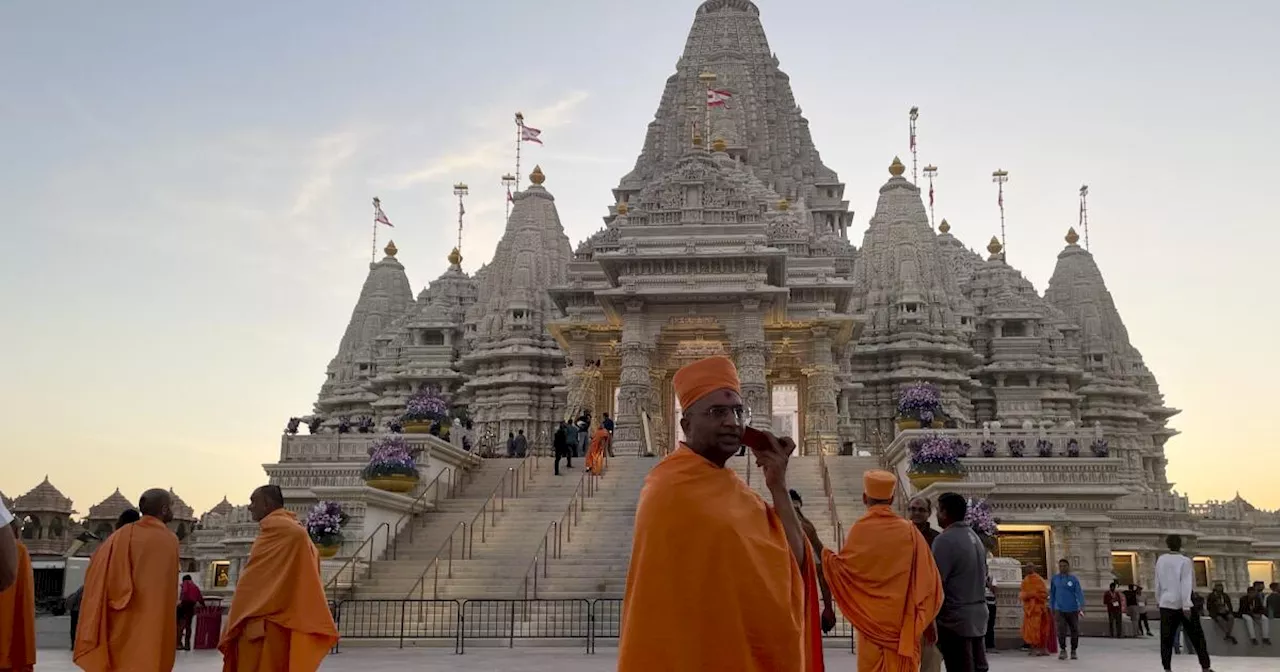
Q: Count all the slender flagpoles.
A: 9